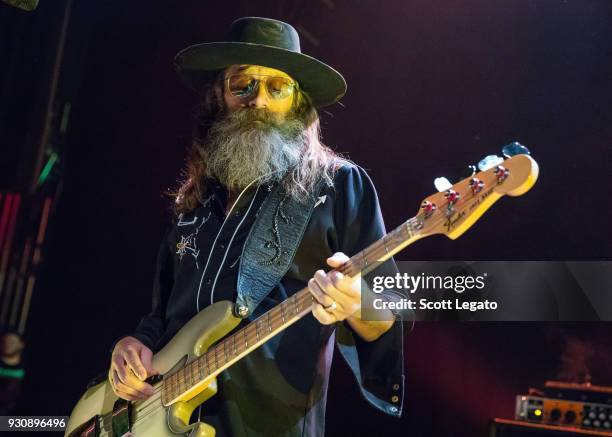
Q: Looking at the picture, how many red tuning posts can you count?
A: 4